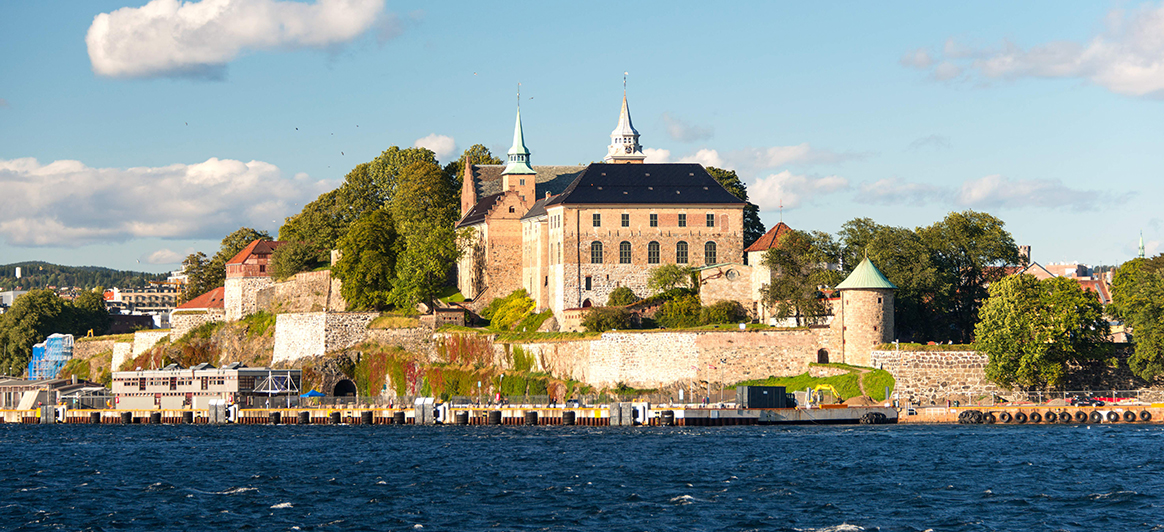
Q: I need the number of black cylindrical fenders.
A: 14